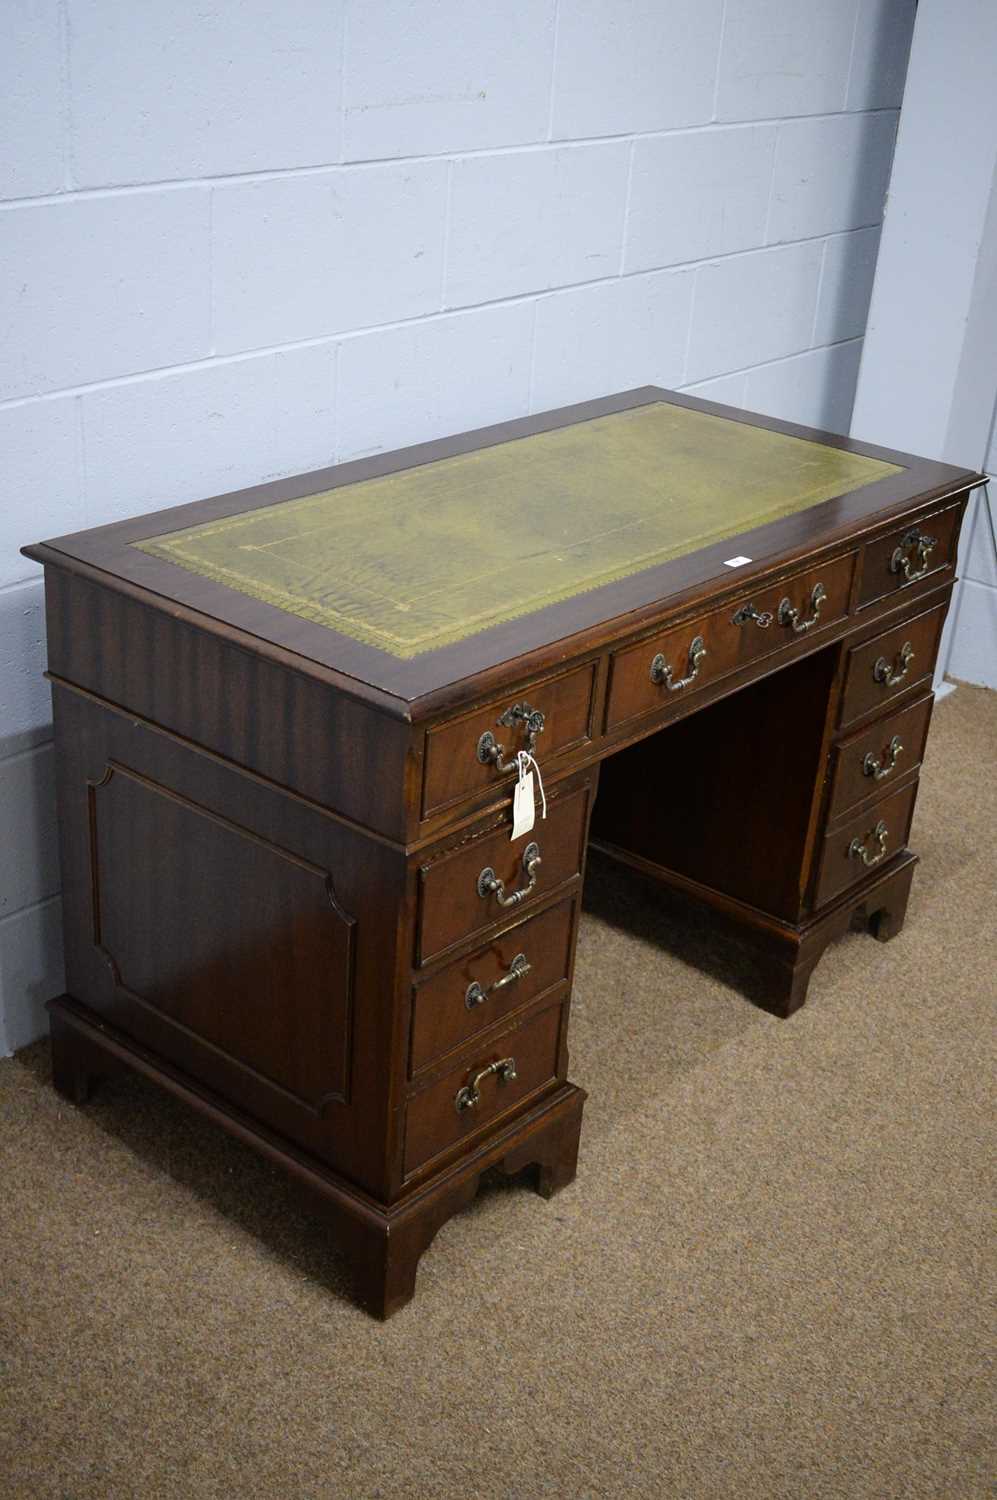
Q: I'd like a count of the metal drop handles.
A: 10